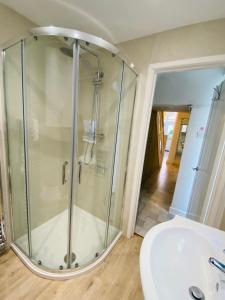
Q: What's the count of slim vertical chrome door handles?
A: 2